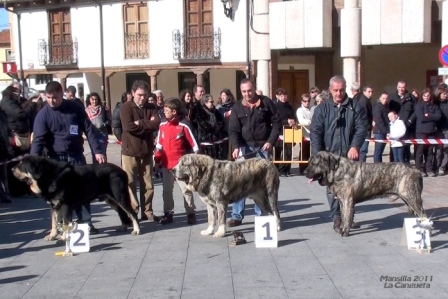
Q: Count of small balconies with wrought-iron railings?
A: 3